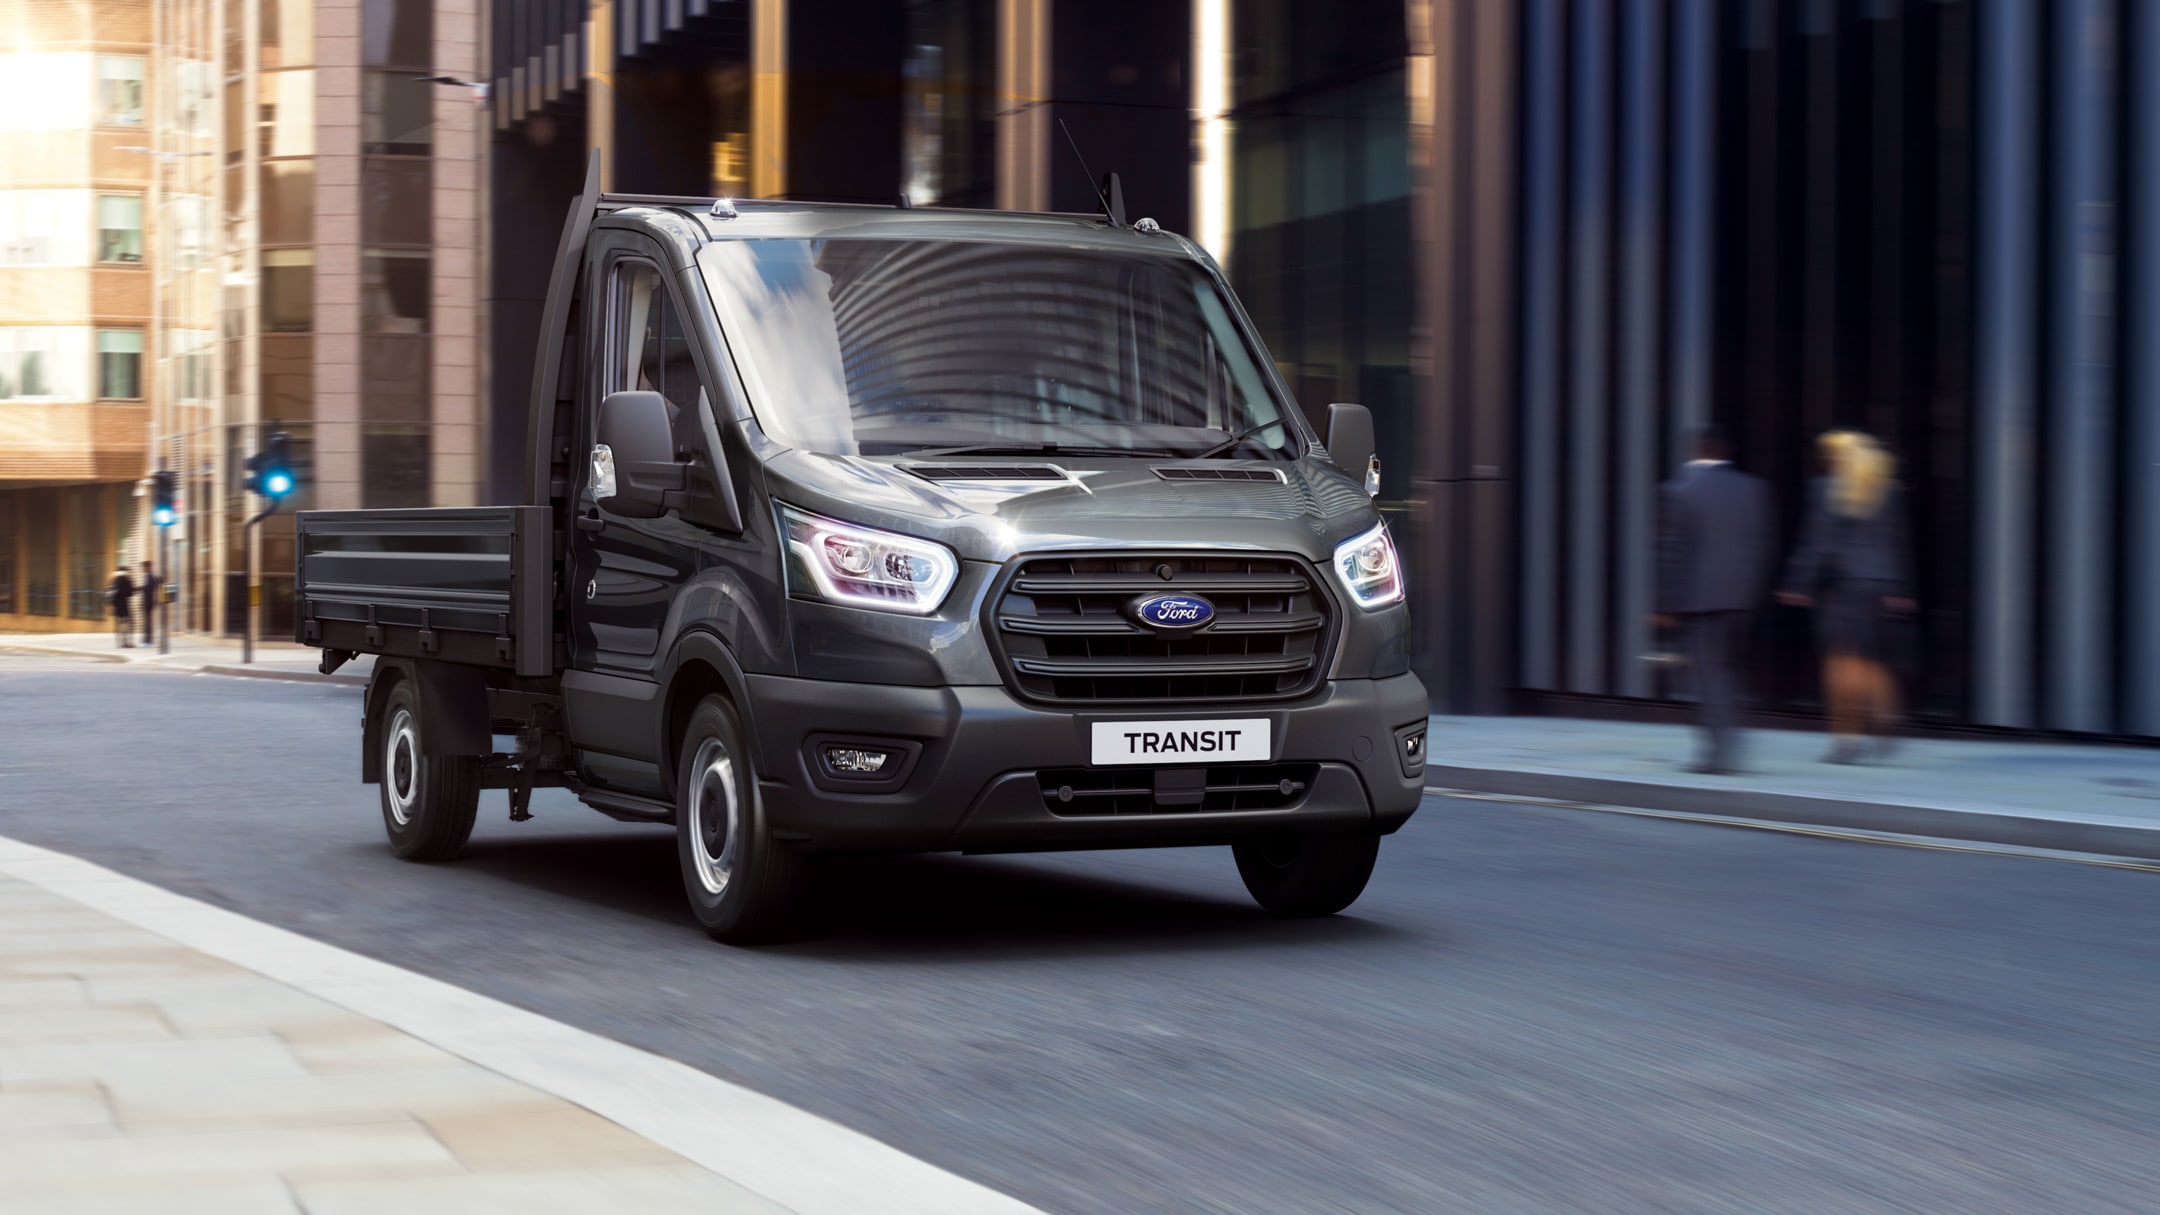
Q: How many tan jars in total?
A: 0